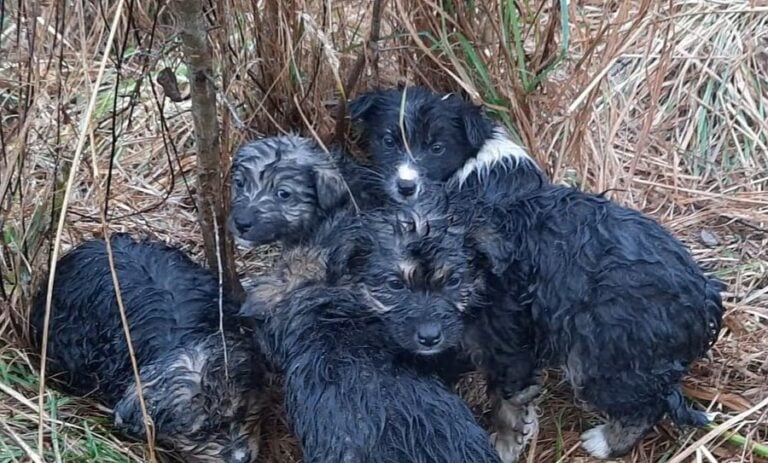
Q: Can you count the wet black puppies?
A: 5